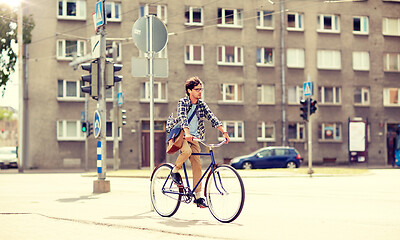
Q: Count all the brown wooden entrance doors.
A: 1